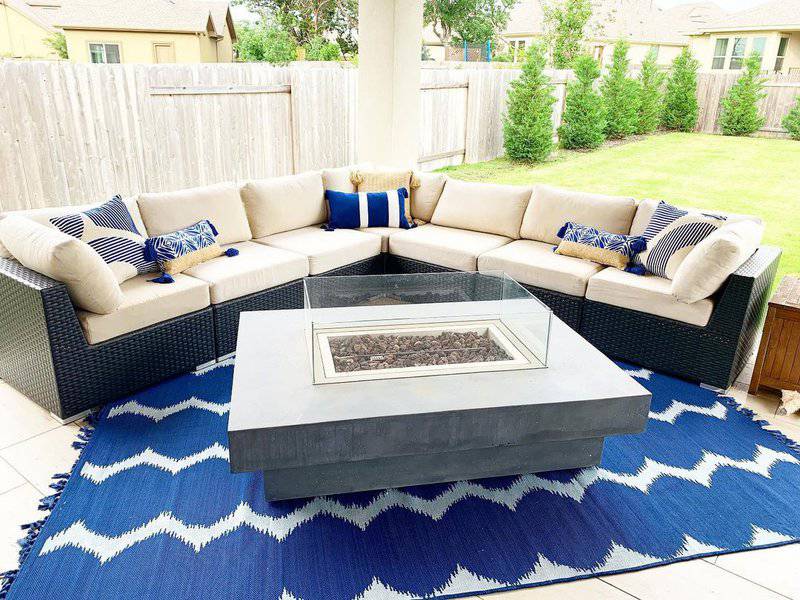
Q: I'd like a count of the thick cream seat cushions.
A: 7